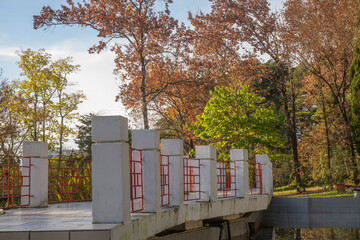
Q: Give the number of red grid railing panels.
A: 7